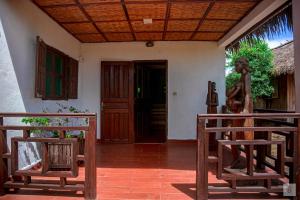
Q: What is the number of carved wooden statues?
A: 2